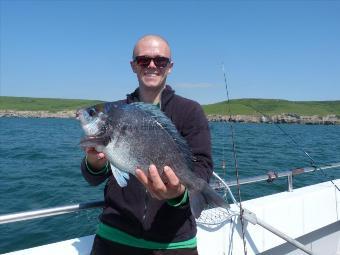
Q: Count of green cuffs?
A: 2